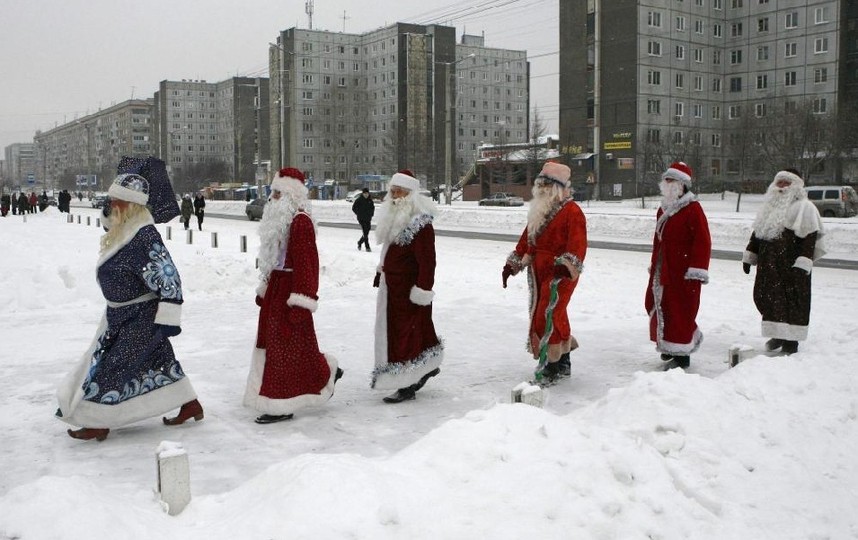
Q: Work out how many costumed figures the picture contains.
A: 6